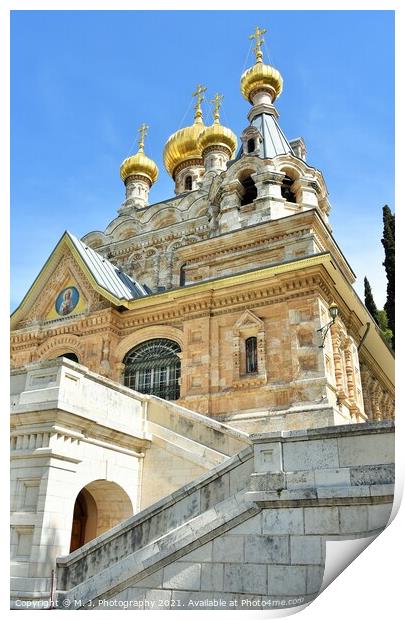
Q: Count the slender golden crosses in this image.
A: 4